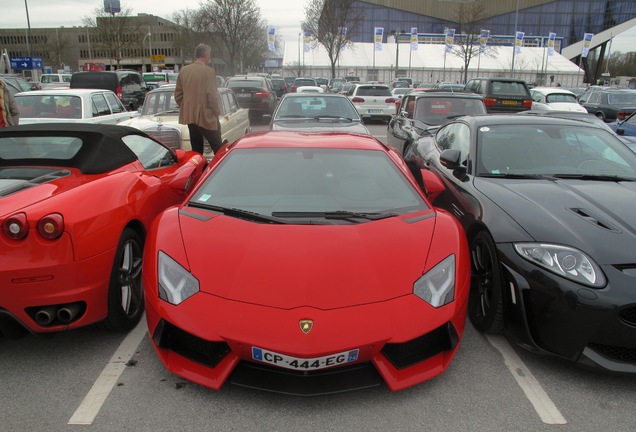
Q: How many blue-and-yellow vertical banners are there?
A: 10